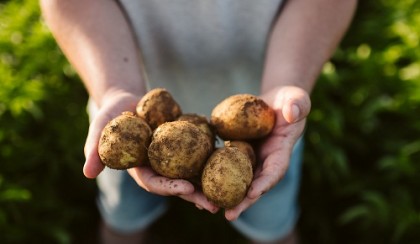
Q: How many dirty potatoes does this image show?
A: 7